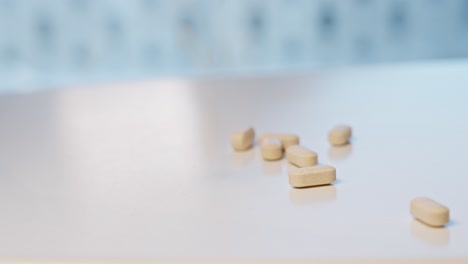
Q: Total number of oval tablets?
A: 7